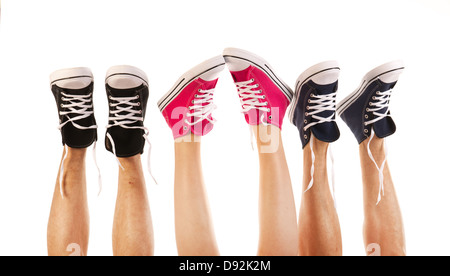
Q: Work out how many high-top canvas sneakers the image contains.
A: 6